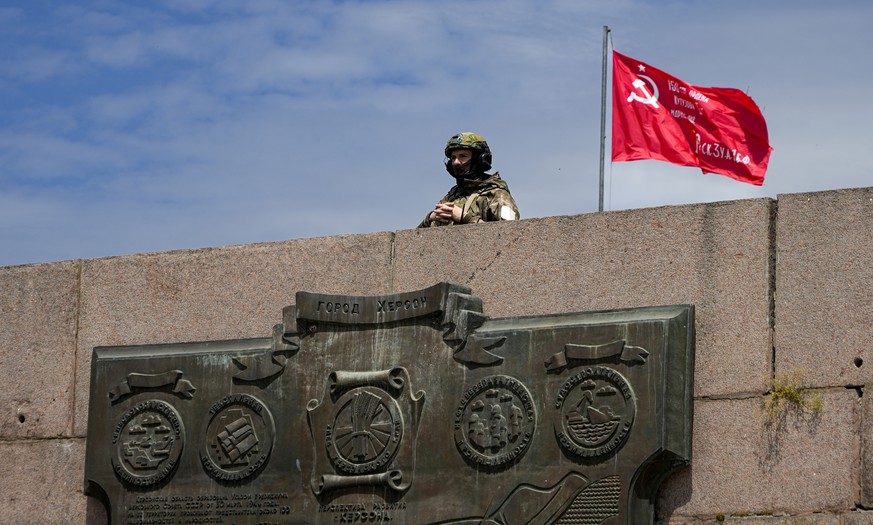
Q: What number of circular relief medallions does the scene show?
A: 5